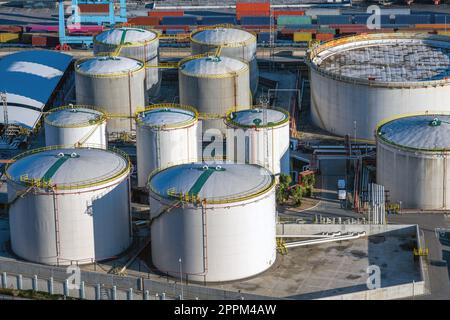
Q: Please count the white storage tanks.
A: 11